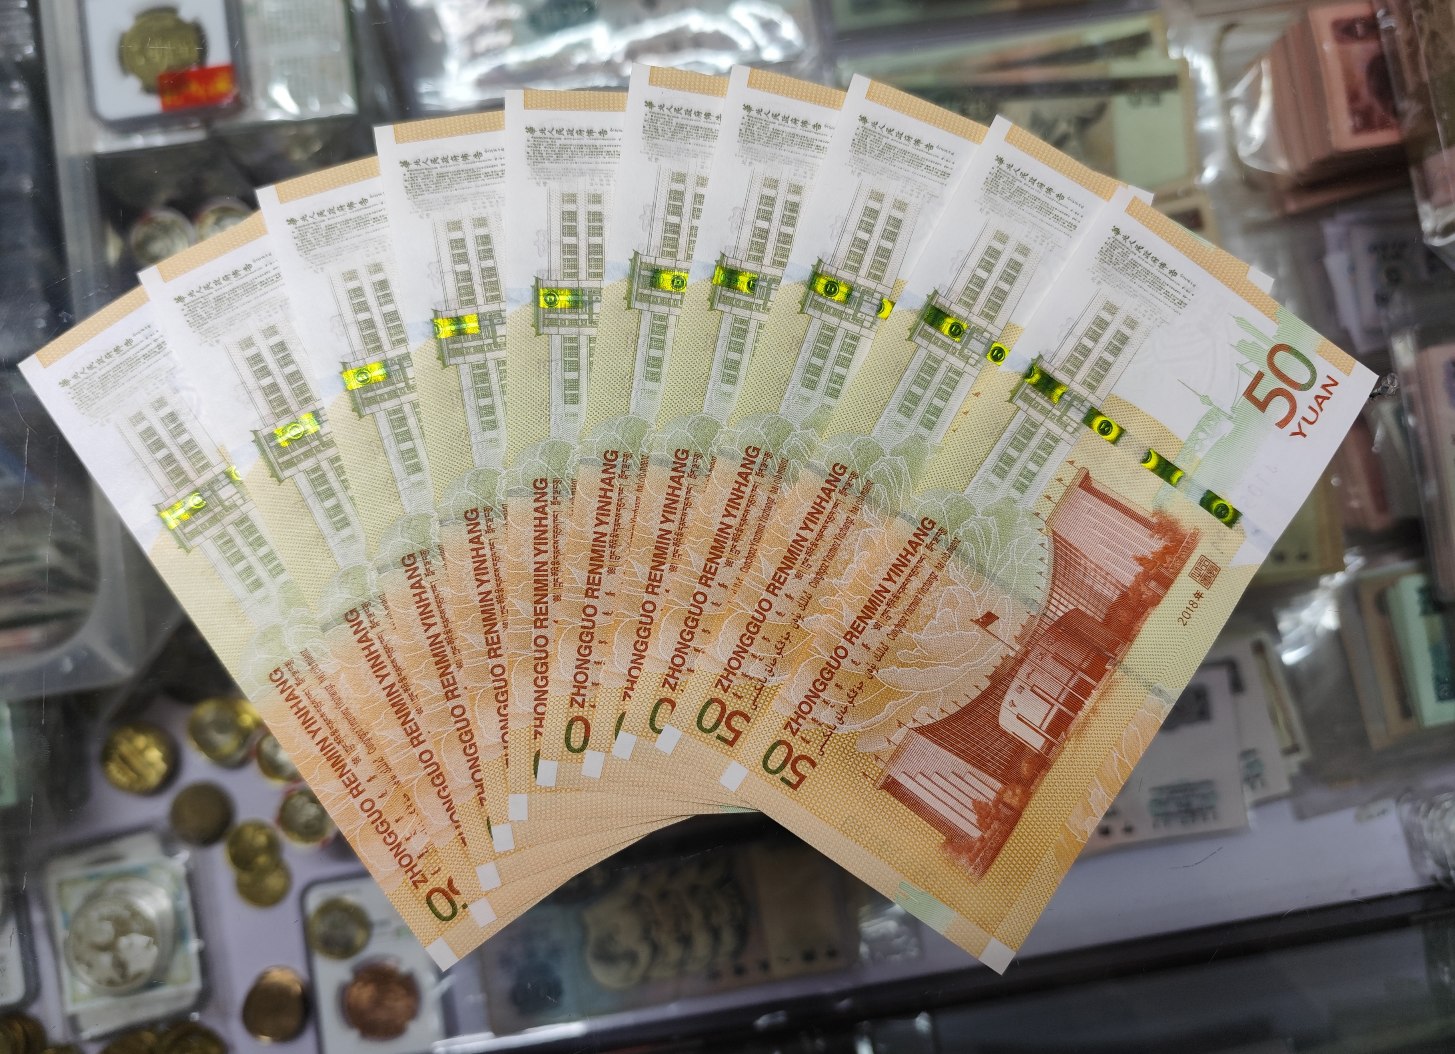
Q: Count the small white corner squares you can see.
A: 11